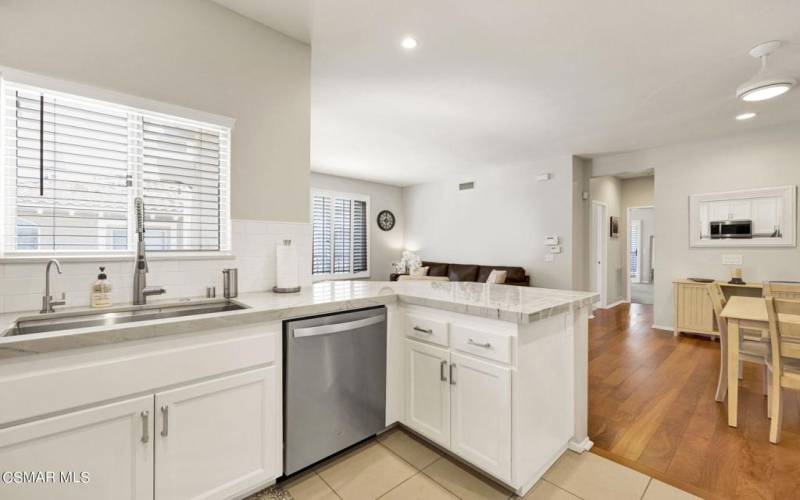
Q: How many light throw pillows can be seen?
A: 2